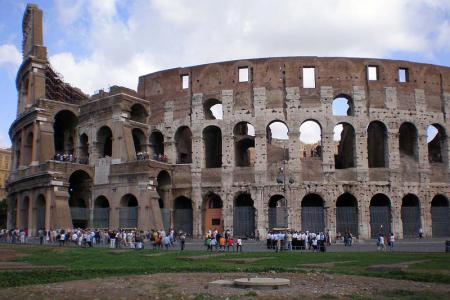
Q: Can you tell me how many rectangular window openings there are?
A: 5